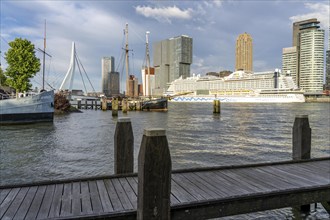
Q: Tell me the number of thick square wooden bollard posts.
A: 3